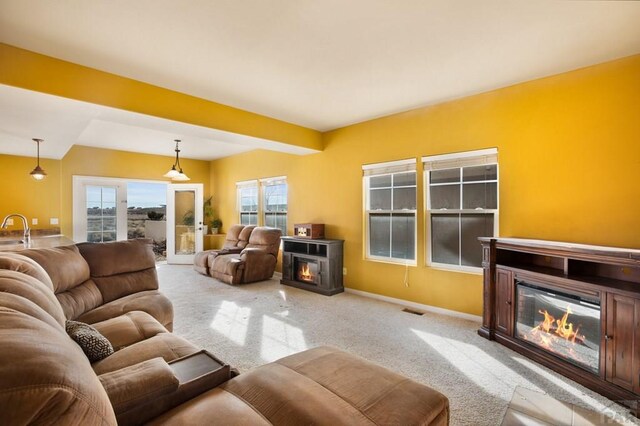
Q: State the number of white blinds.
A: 4